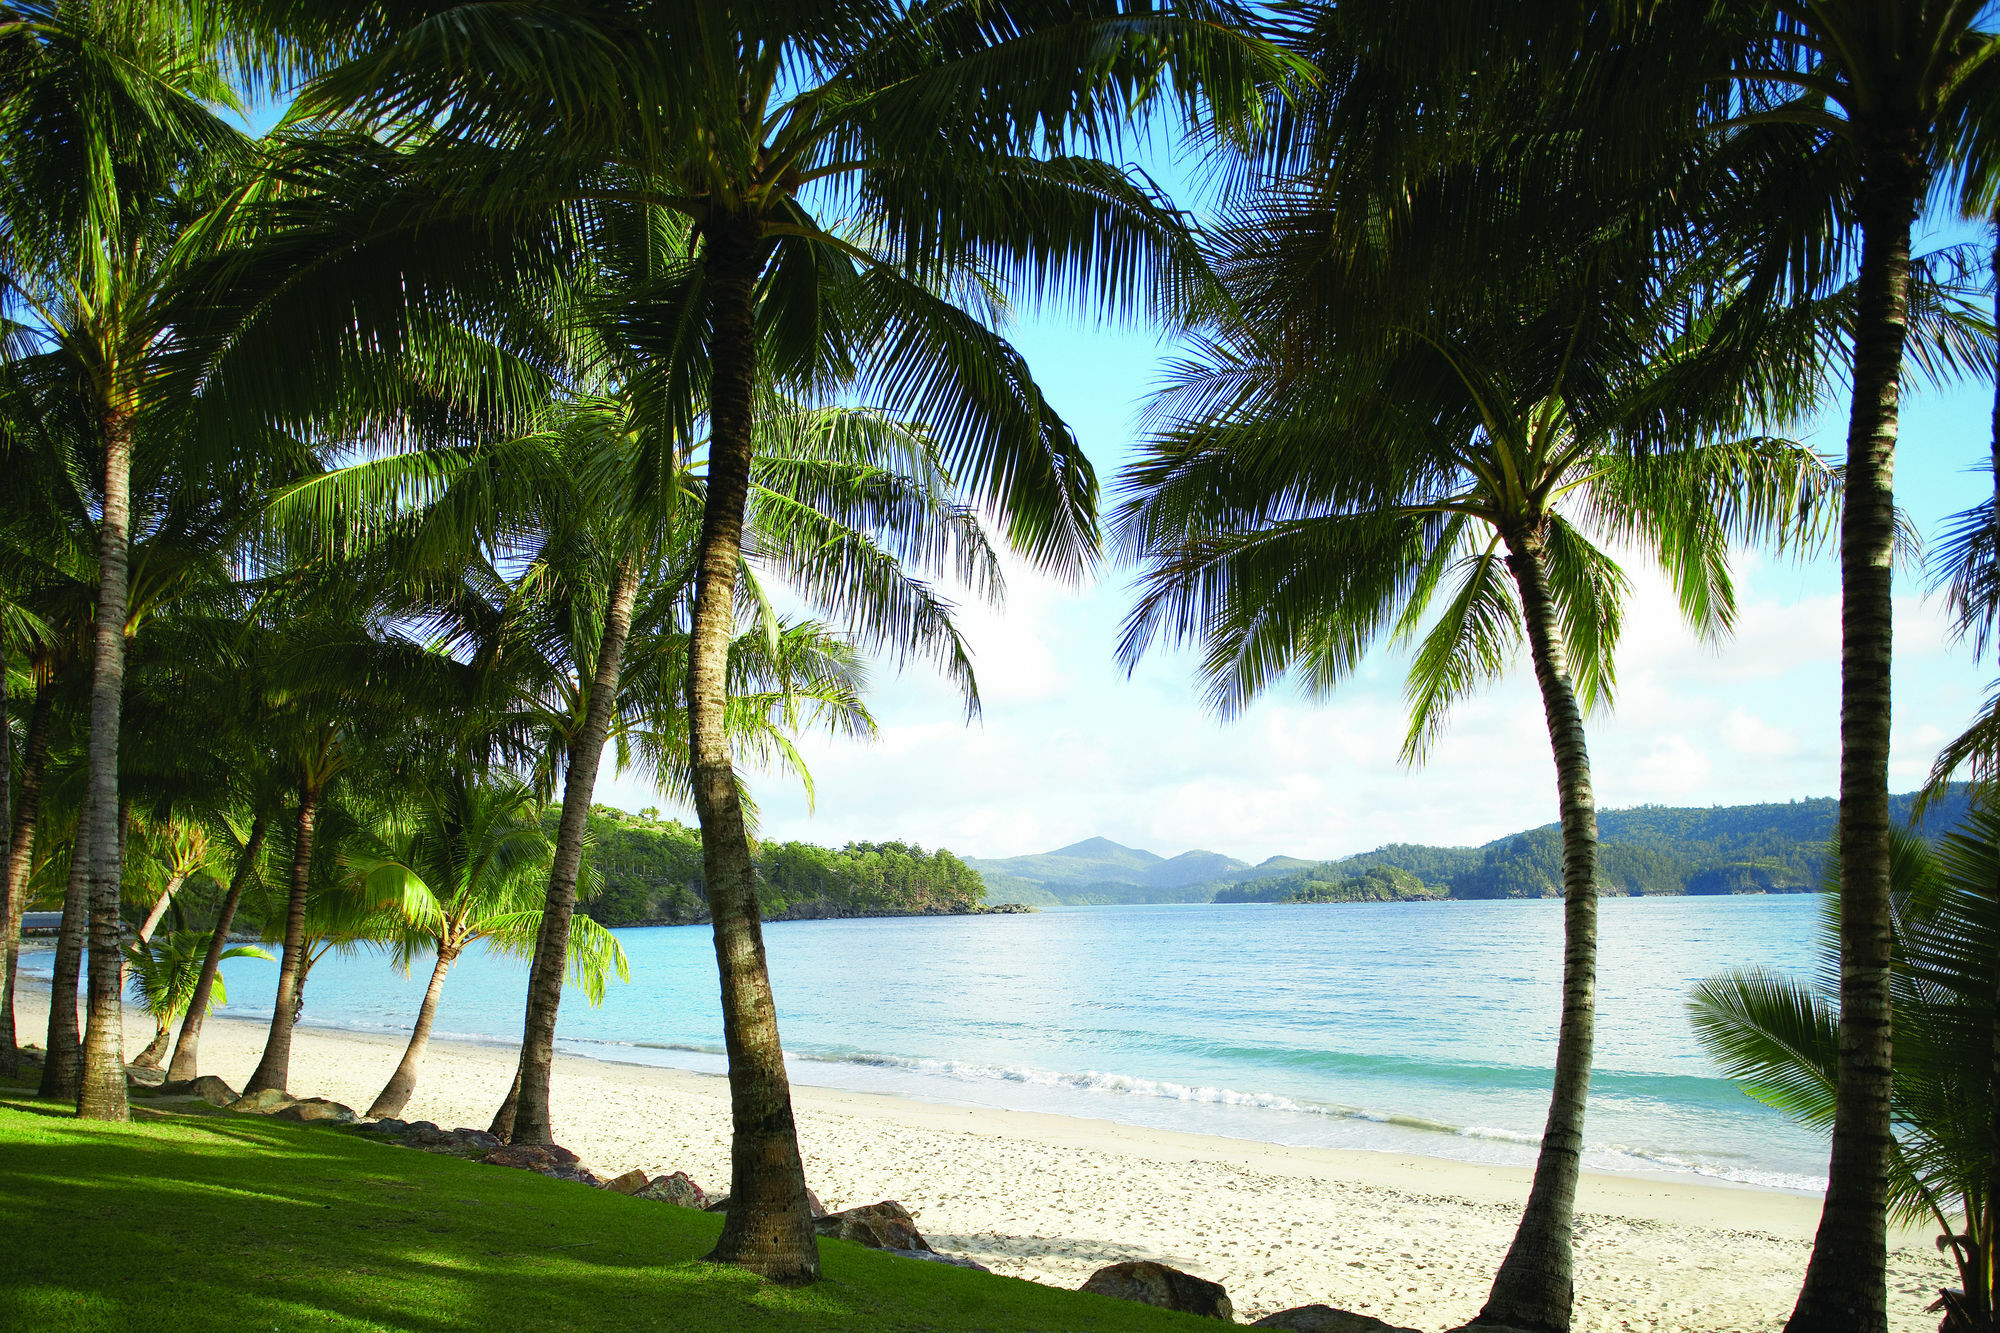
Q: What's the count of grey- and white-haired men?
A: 0